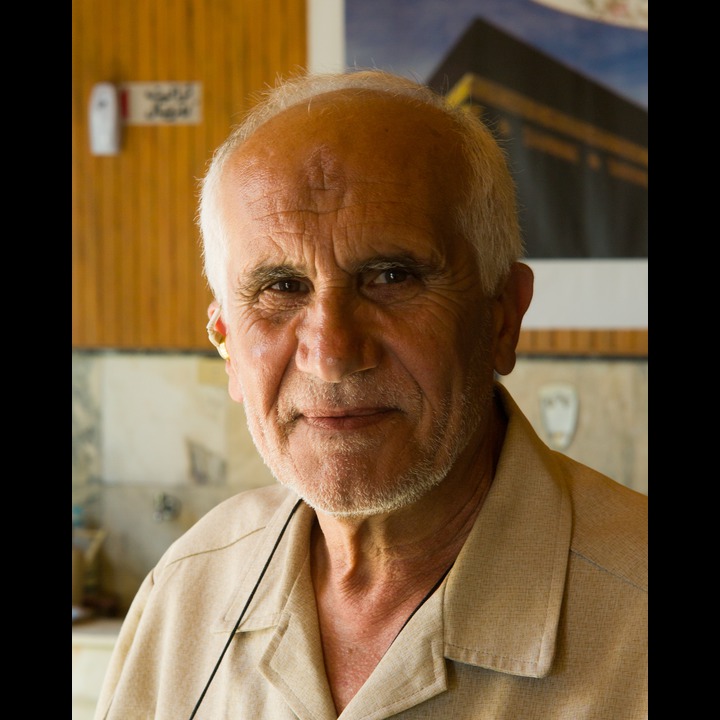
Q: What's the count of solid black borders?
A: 2